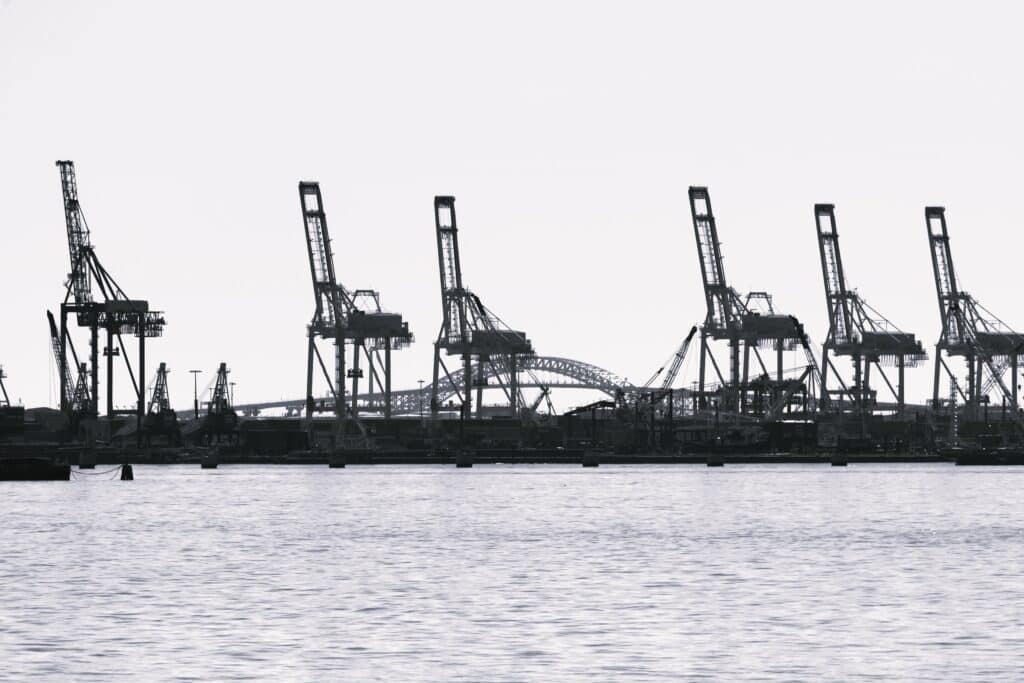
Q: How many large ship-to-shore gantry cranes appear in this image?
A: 6